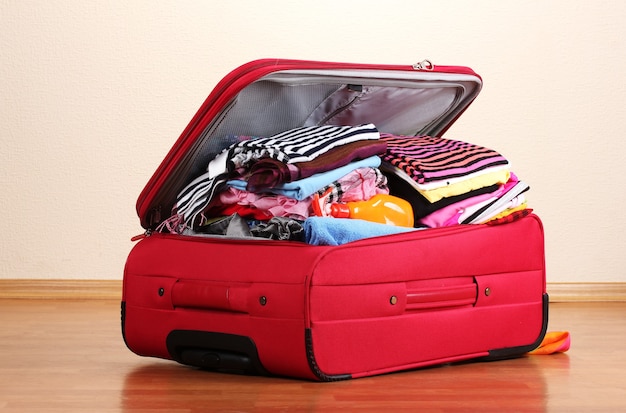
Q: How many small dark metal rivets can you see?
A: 4